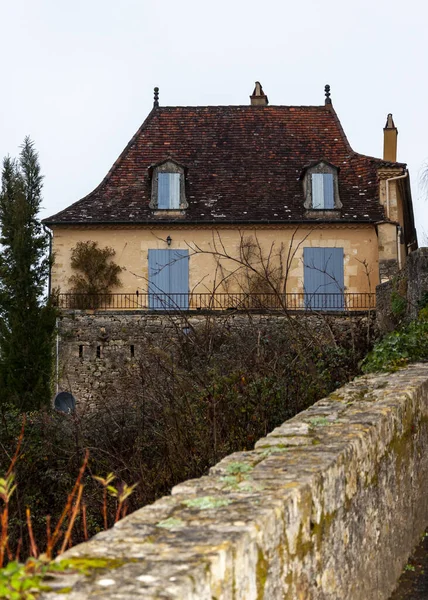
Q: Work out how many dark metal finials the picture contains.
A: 2